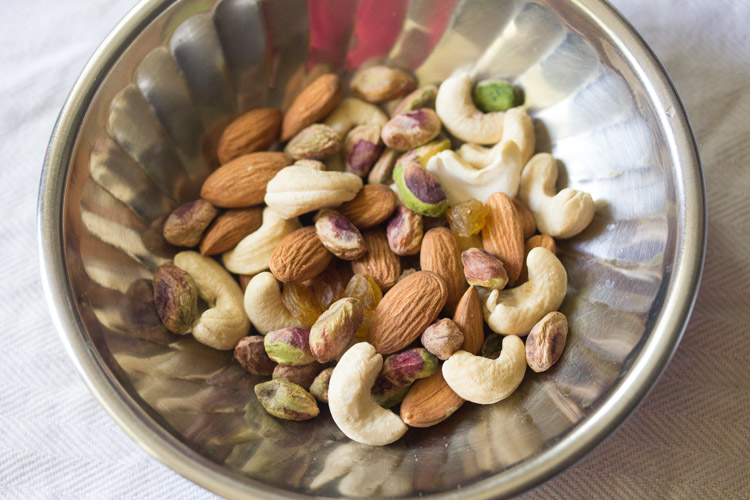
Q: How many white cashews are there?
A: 12